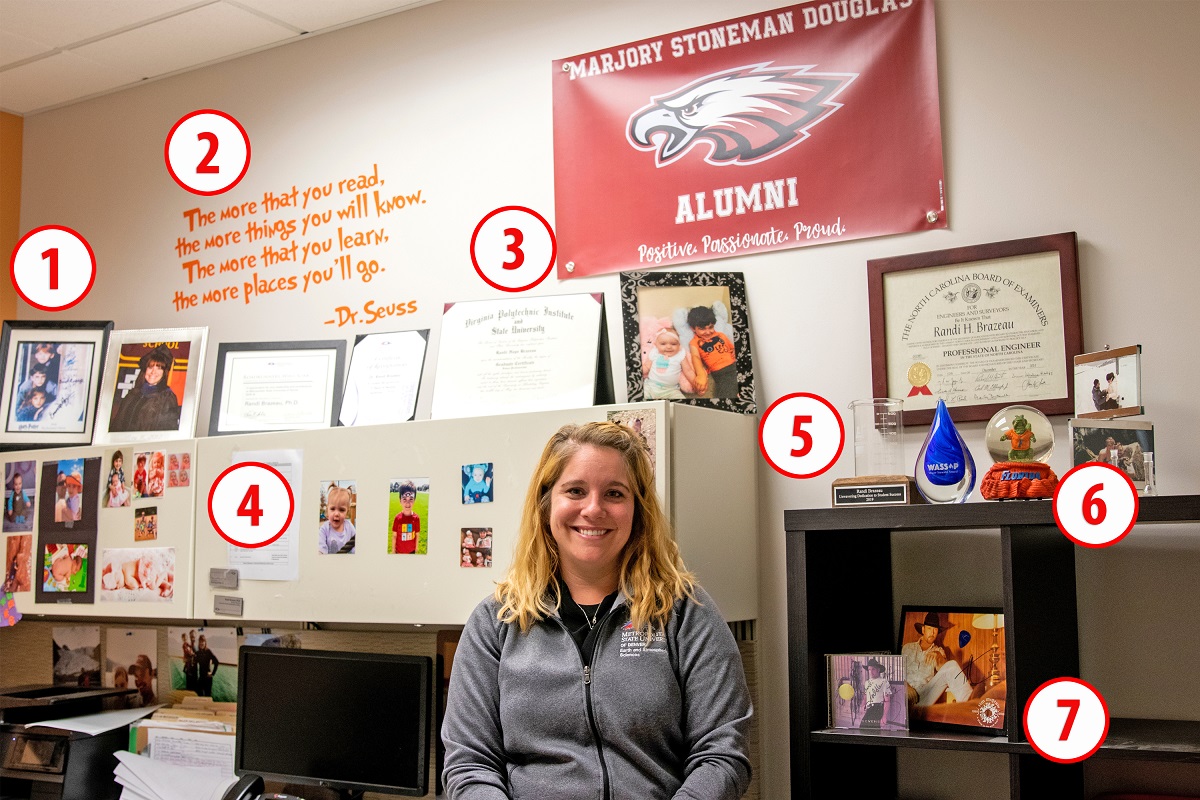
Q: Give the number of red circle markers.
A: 7